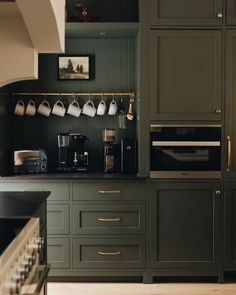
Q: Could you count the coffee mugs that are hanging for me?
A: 8